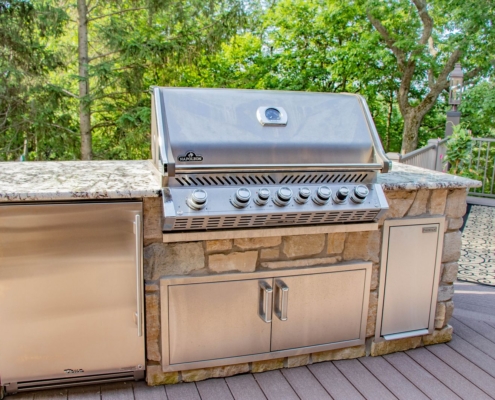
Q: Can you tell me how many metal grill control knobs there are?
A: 8